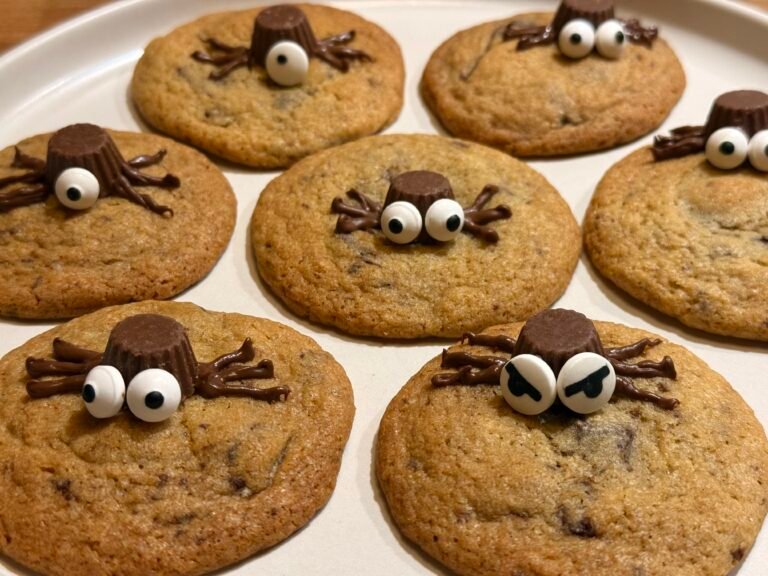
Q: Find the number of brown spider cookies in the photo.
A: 7